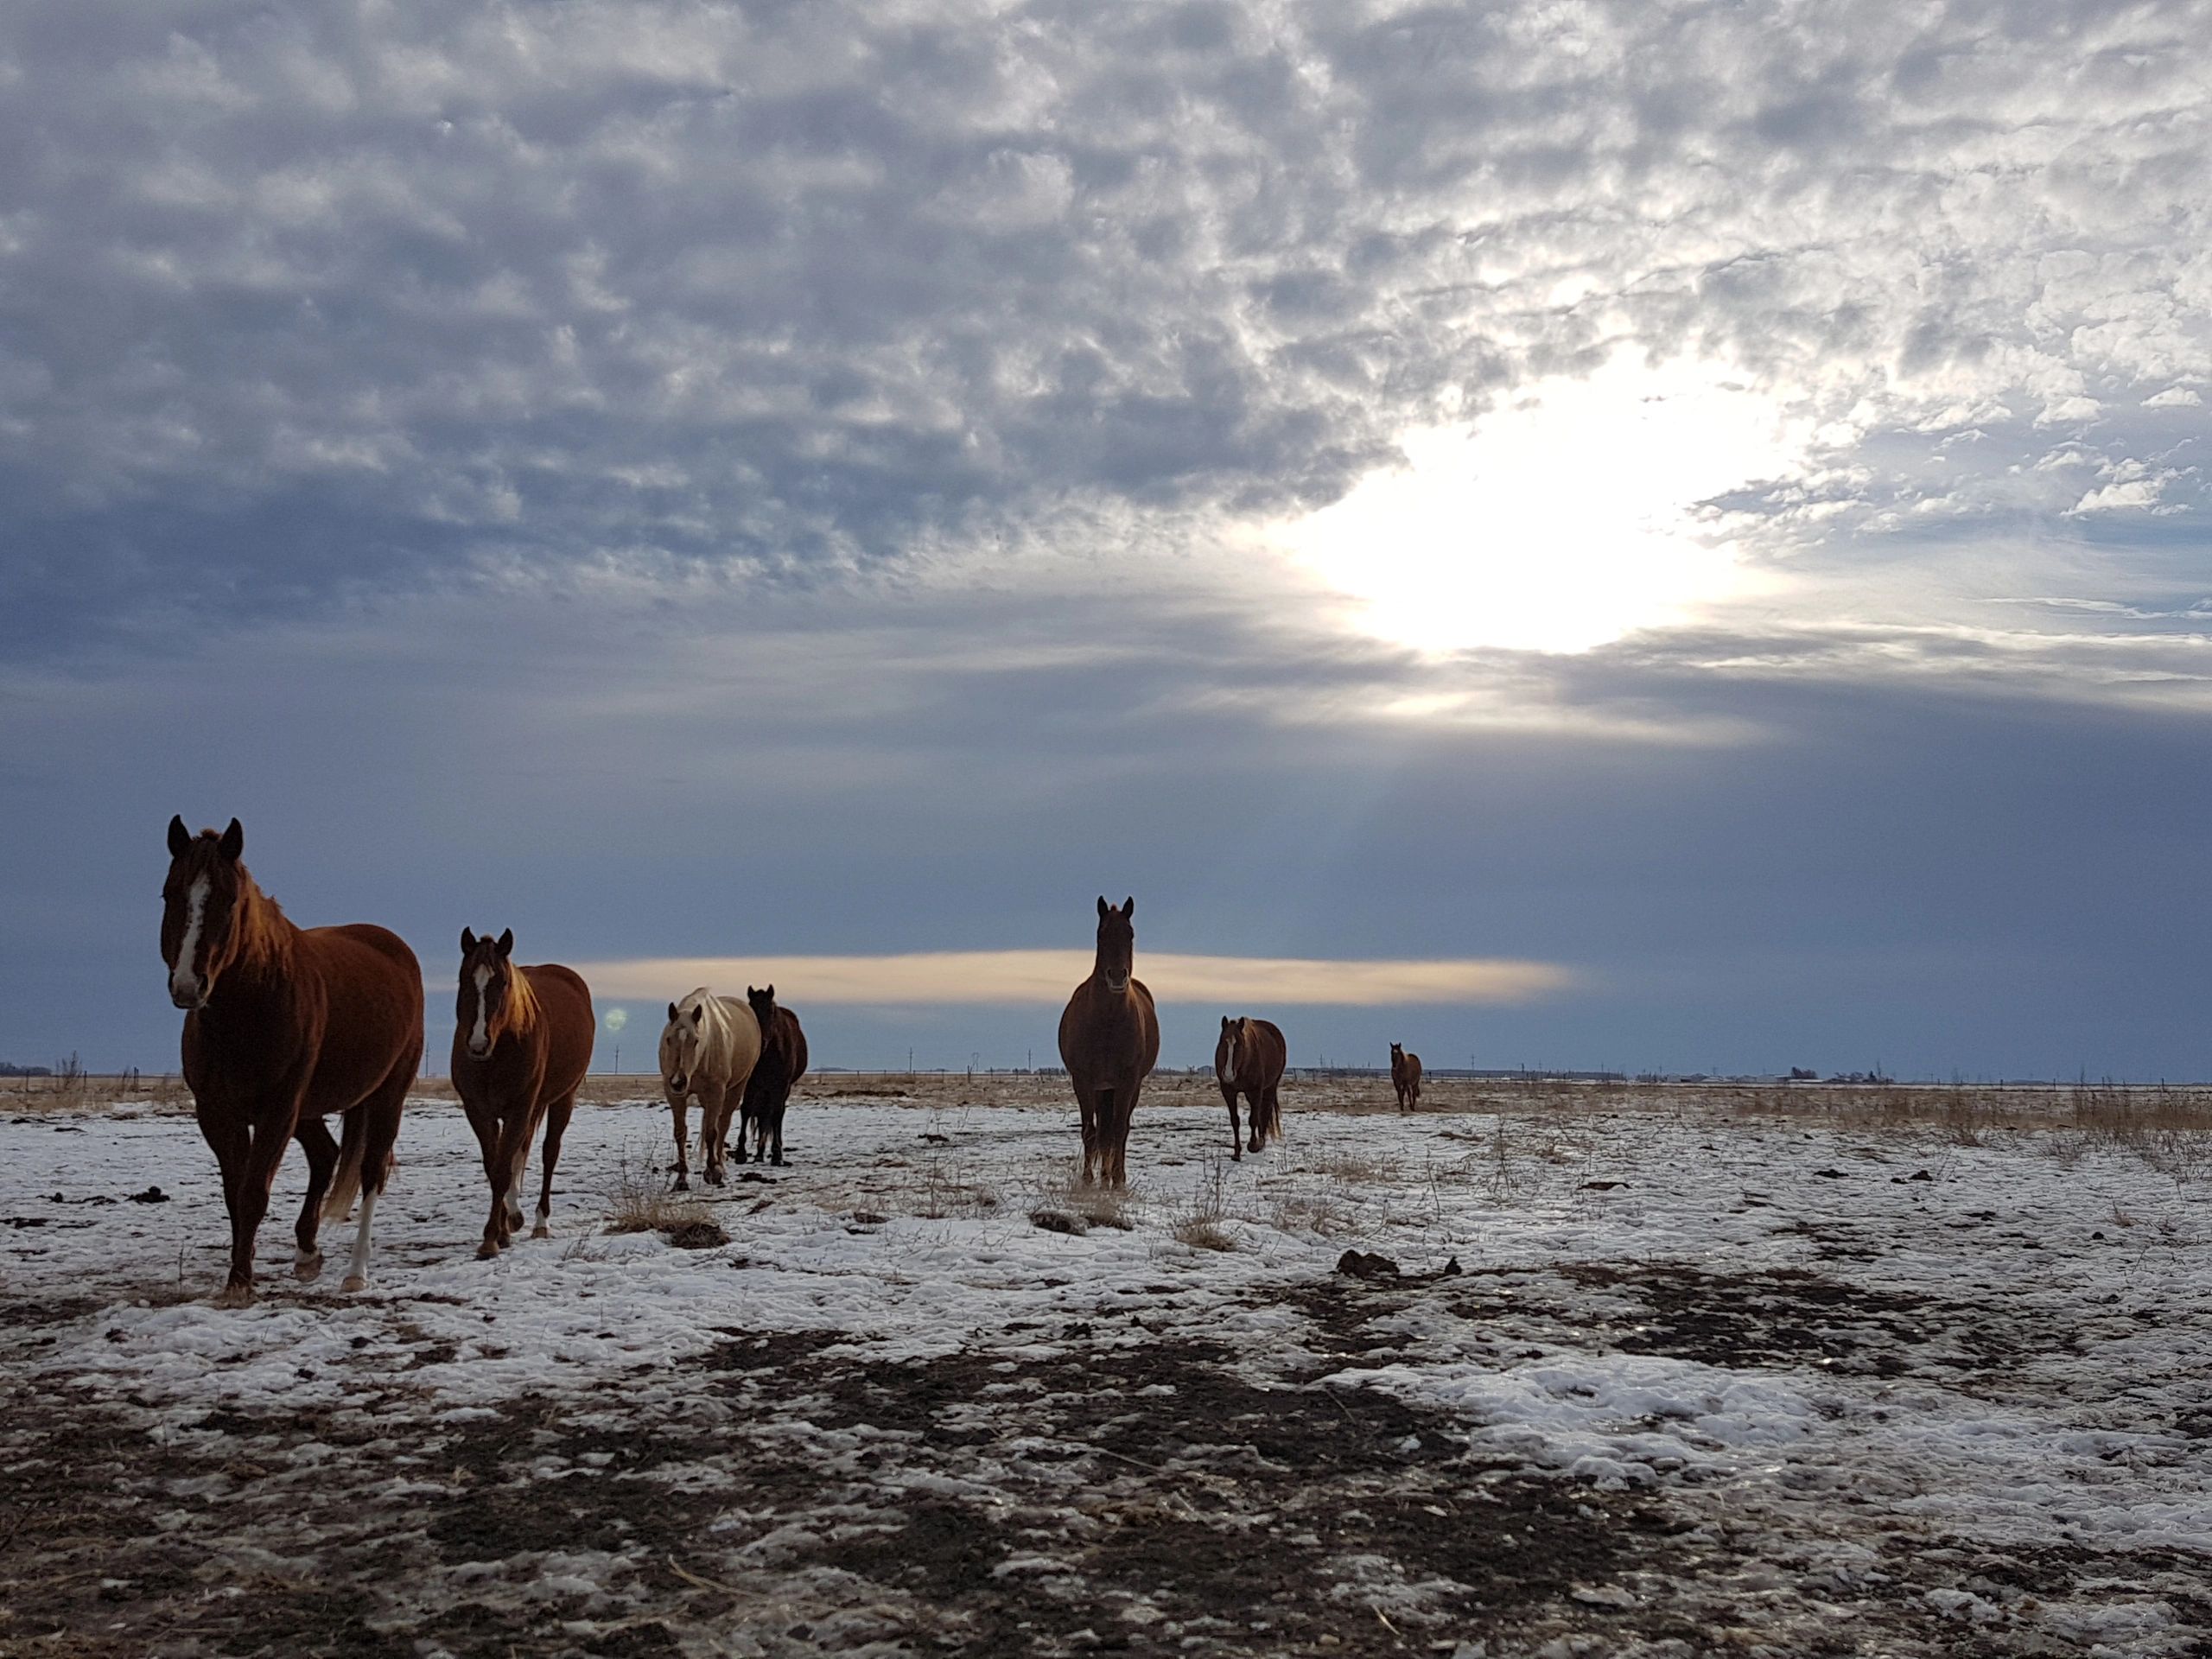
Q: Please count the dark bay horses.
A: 1